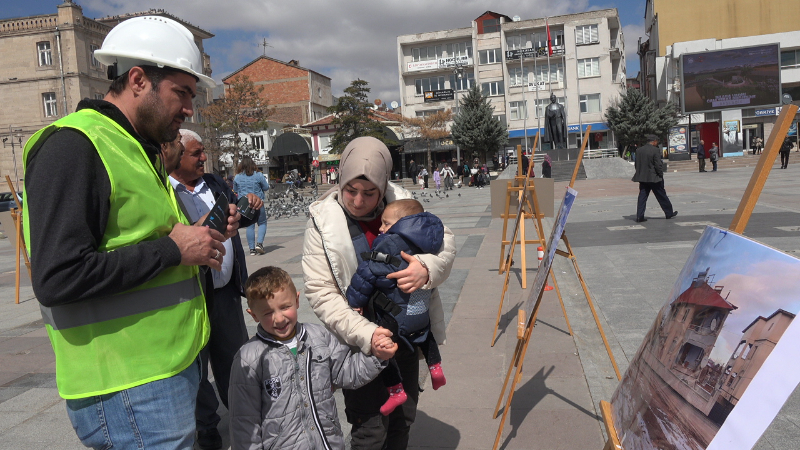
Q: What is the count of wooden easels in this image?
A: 5